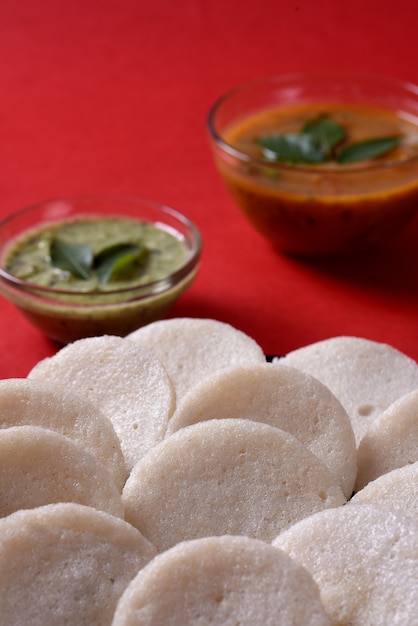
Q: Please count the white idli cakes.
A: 12